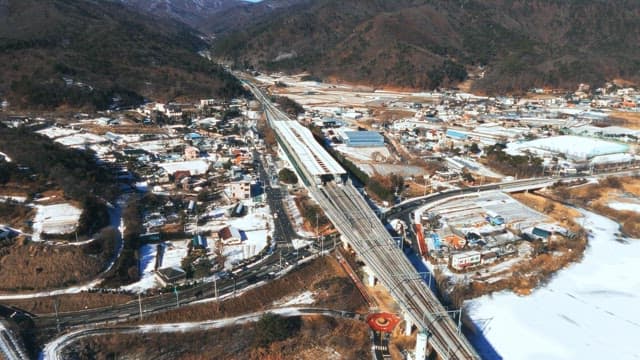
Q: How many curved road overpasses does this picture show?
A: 1